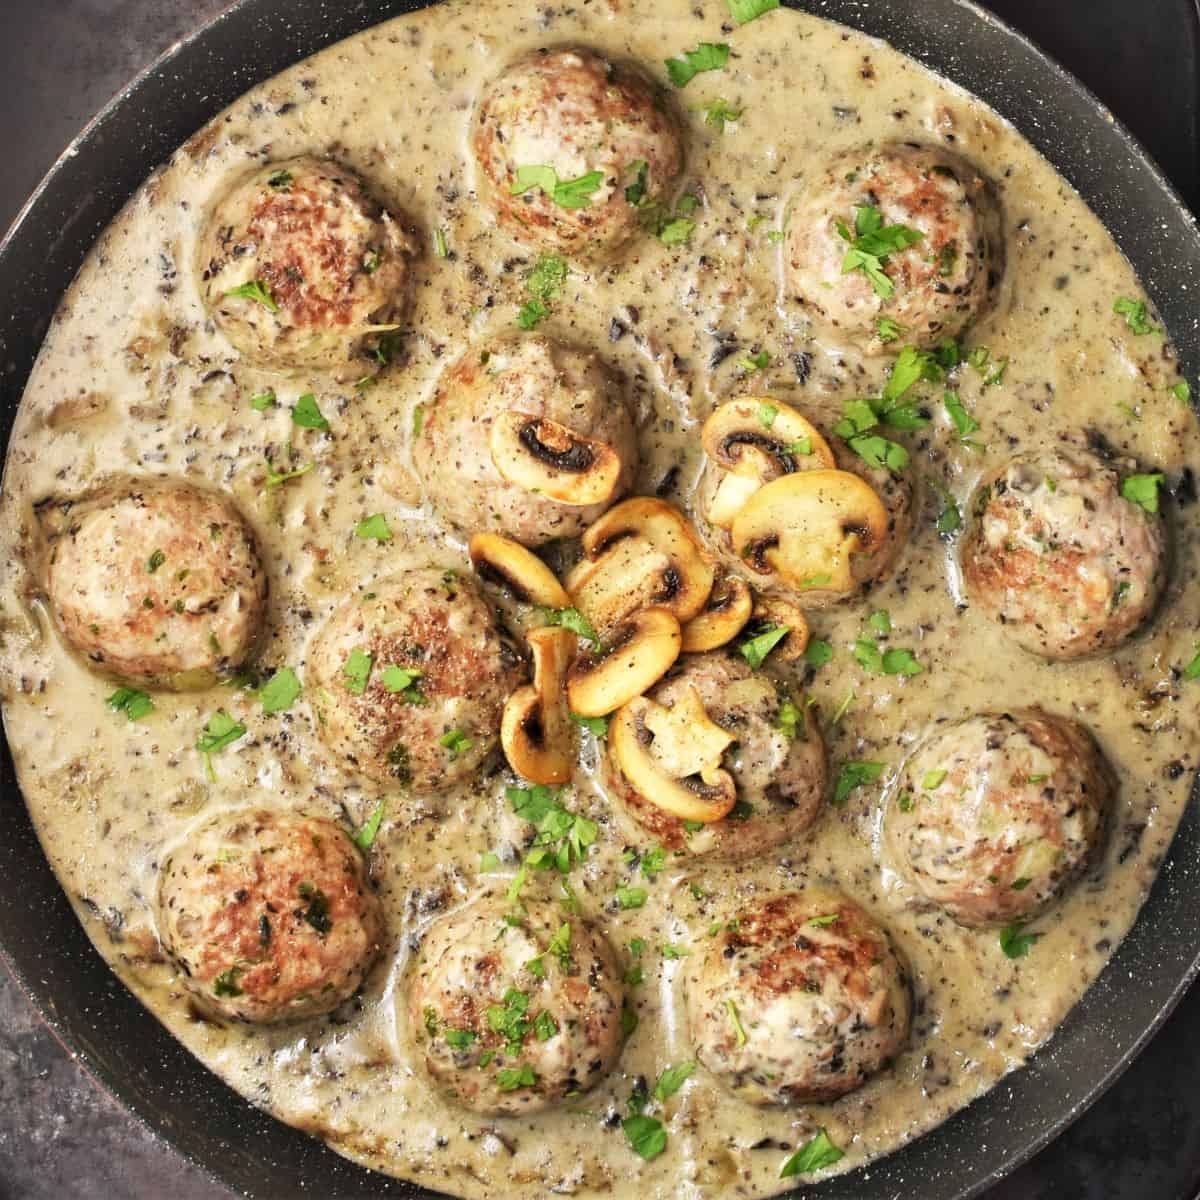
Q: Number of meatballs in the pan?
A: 13